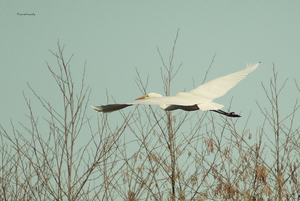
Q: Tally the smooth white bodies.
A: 1